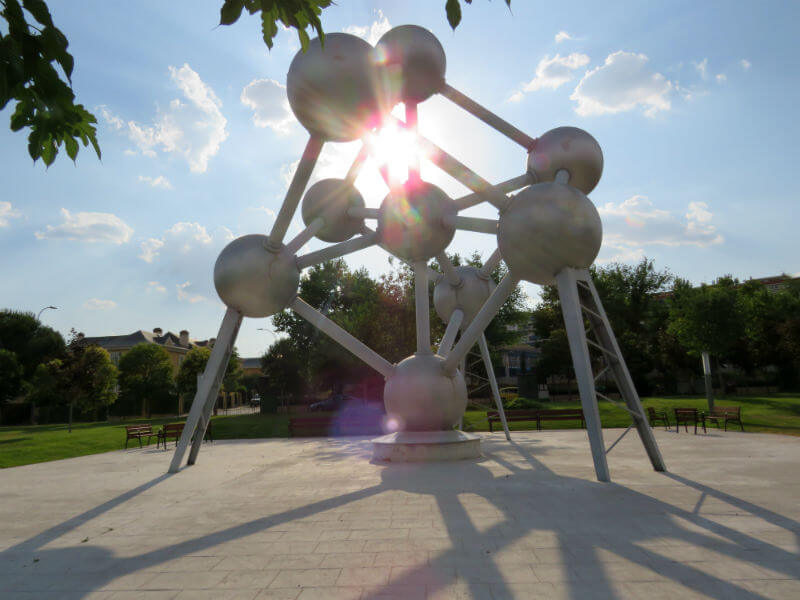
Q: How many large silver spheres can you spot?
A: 9